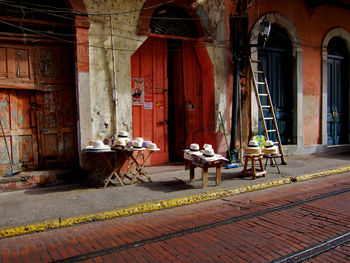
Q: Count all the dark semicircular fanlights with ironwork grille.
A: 1